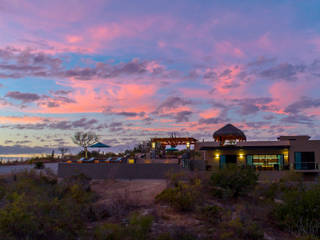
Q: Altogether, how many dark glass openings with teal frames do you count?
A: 2